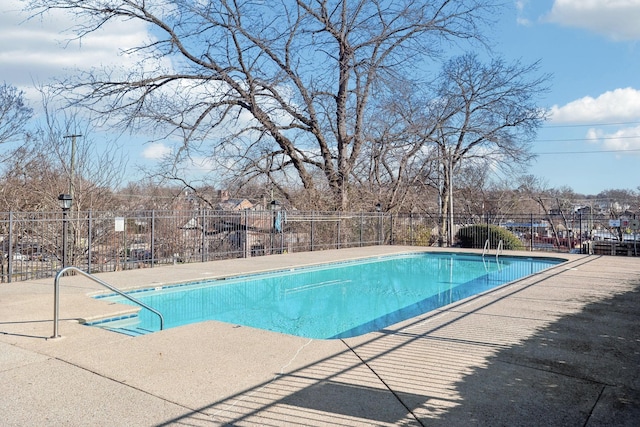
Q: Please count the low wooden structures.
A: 1